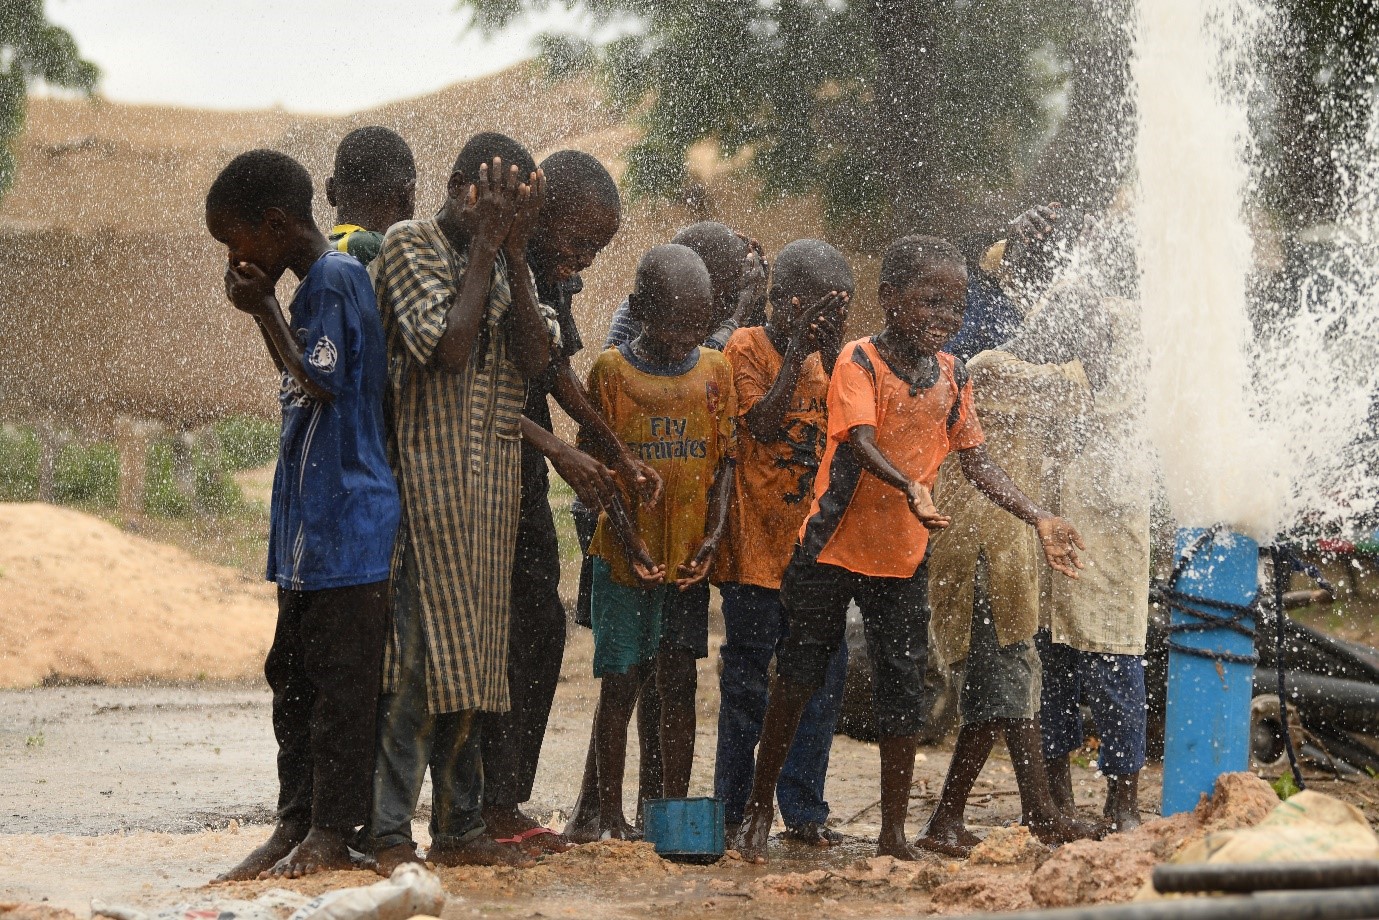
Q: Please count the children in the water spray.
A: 11